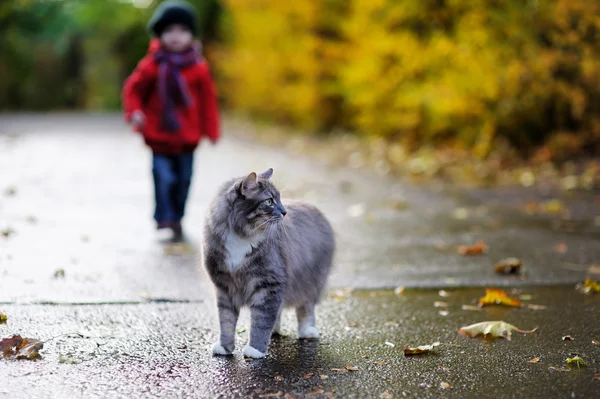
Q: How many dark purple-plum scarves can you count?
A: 1